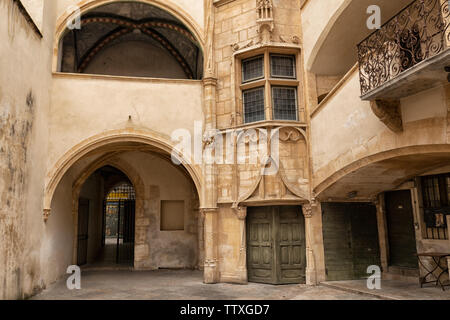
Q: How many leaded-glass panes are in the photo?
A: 4